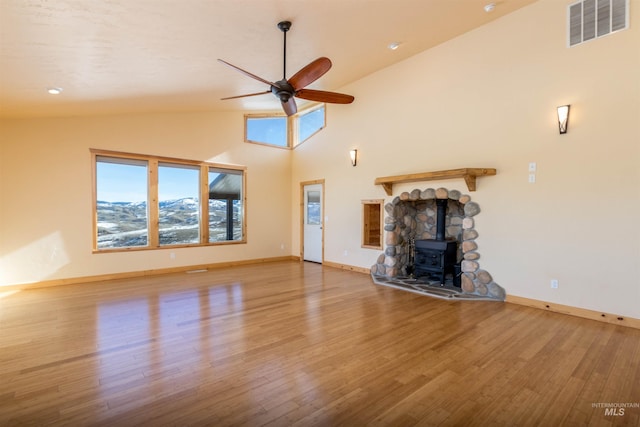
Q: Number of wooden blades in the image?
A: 5